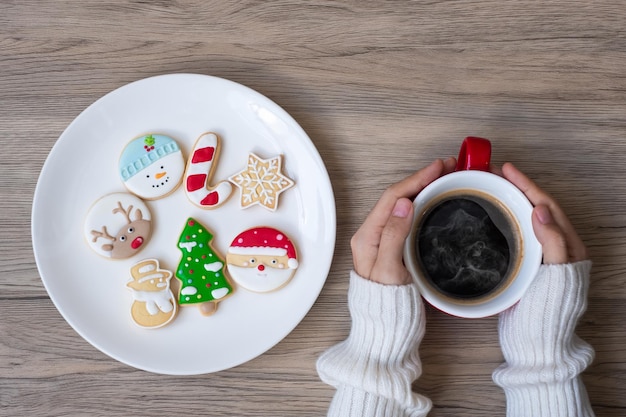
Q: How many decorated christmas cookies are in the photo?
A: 7